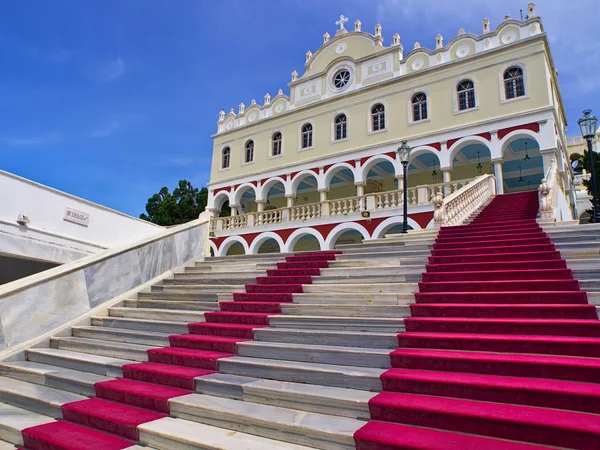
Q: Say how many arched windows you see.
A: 9